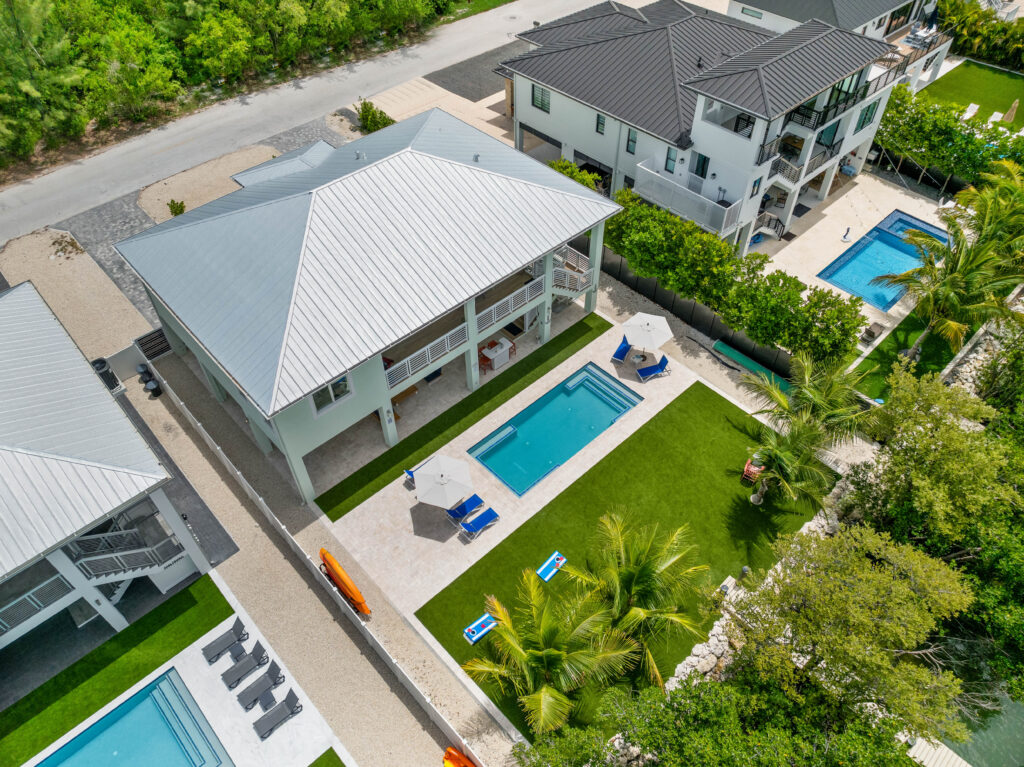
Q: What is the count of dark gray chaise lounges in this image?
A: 4